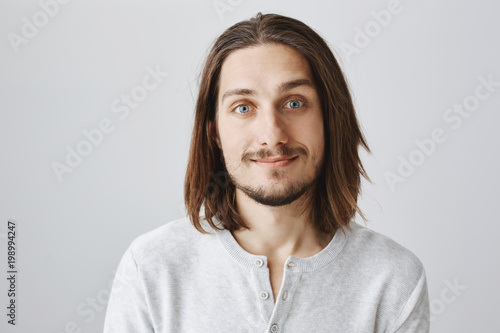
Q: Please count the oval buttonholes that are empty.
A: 2